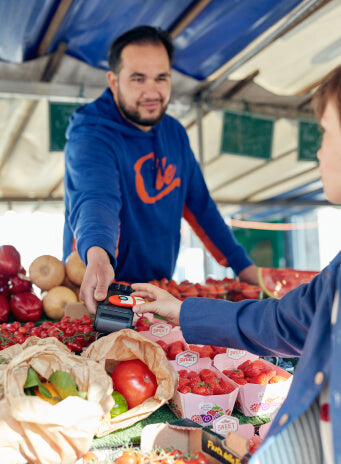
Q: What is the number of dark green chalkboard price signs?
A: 3